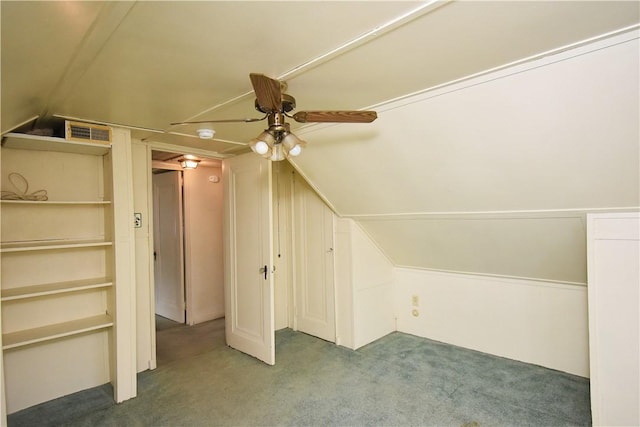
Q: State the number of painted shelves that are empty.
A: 3